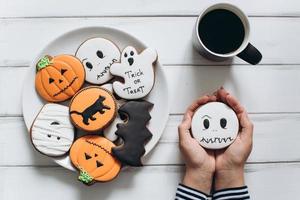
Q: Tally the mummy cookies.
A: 1